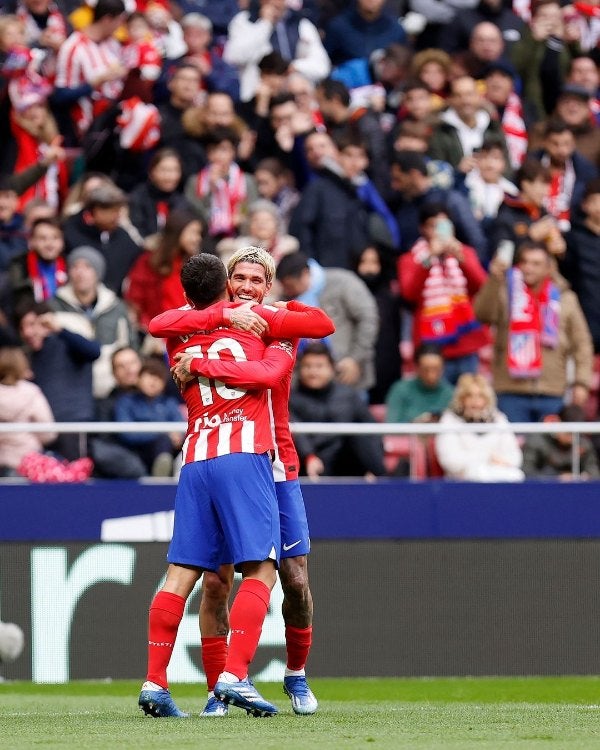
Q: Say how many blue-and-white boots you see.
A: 4